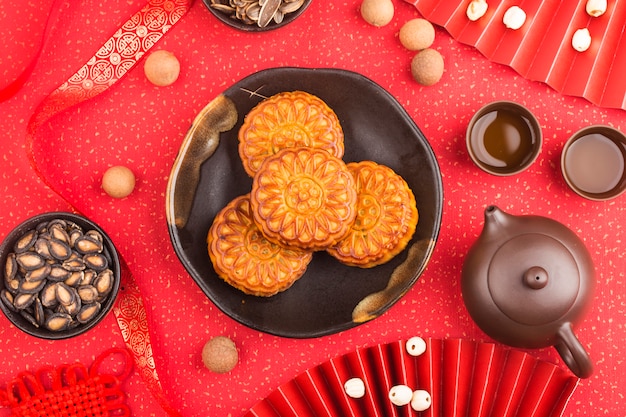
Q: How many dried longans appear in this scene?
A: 6